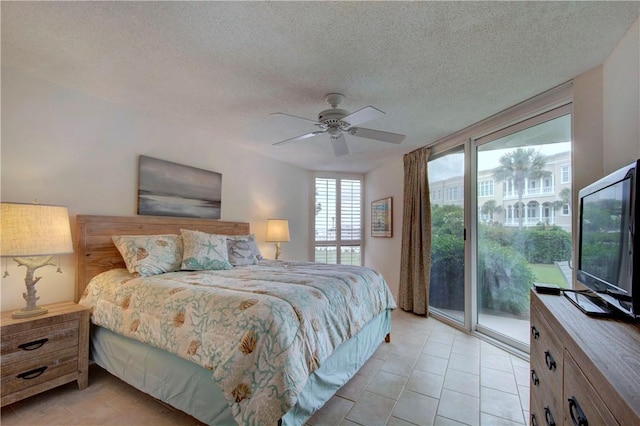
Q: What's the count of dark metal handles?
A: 8